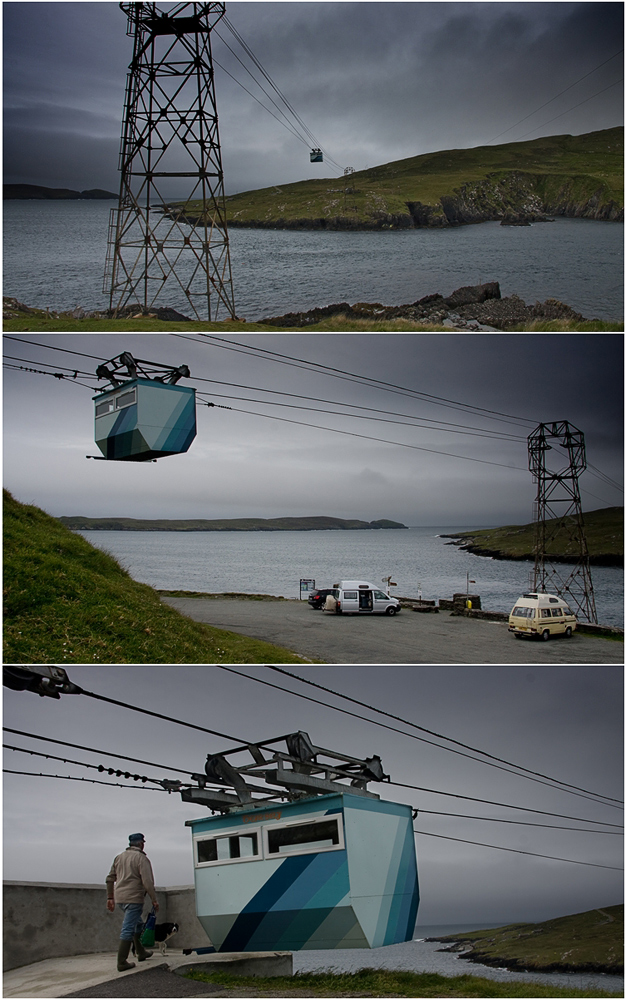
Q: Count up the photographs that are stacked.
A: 3